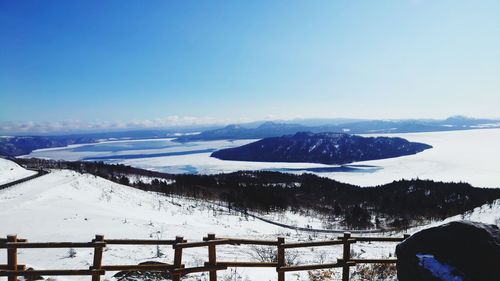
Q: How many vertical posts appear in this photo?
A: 6